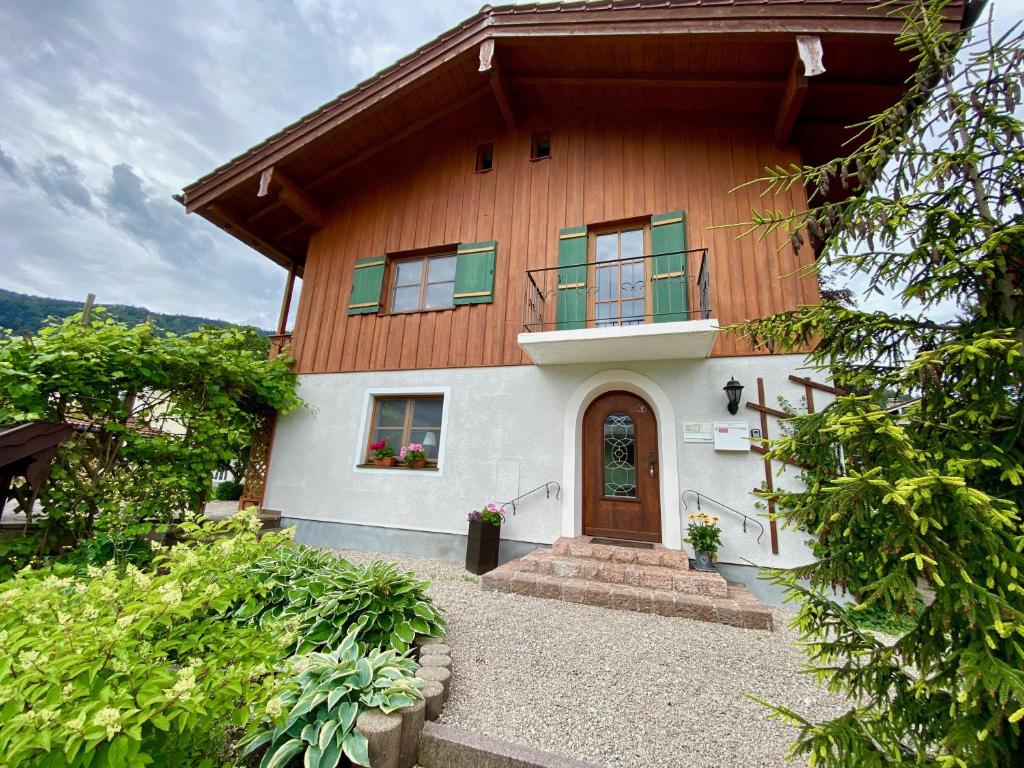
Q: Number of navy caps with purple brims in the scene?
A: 0